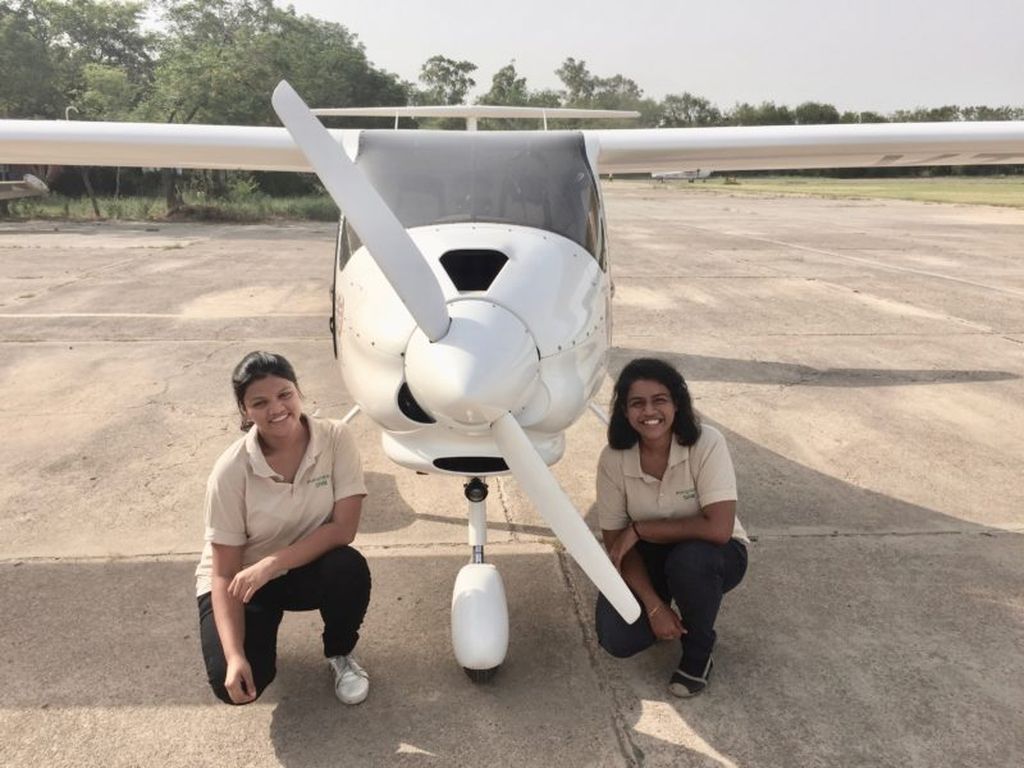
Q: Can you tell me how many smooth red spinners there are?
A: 0